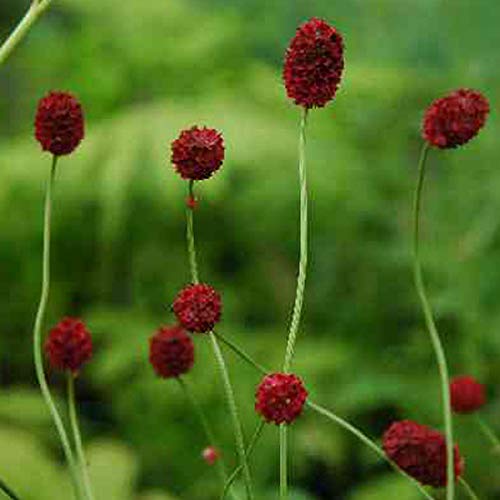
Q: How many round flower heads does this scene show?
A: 10